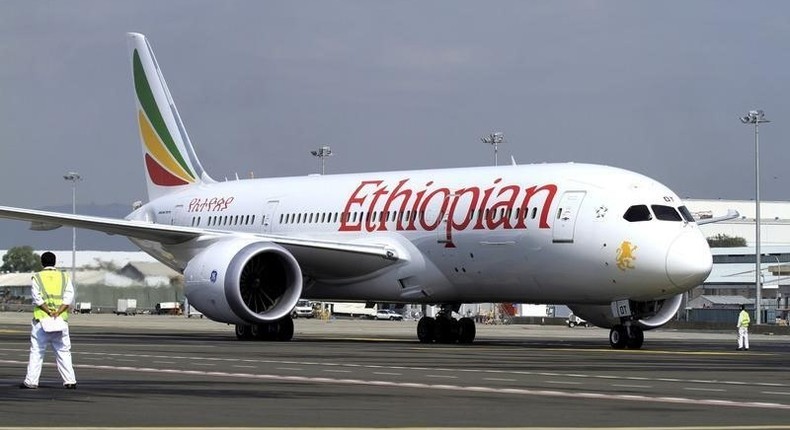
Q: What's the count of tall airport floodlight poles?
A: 4